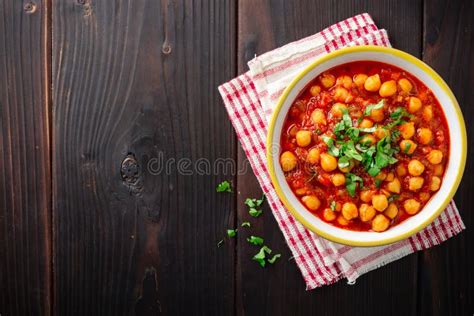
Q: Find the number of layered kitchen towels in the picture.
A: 2